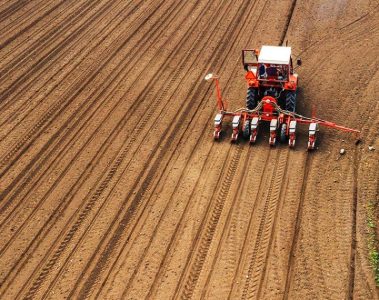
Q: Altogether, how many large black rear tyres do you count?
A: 2